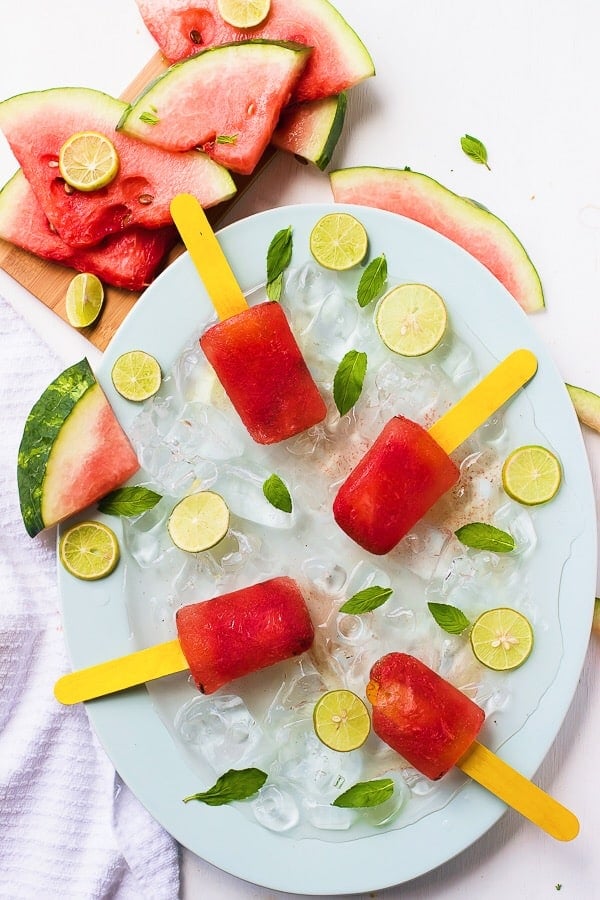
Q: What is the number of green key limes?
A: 11